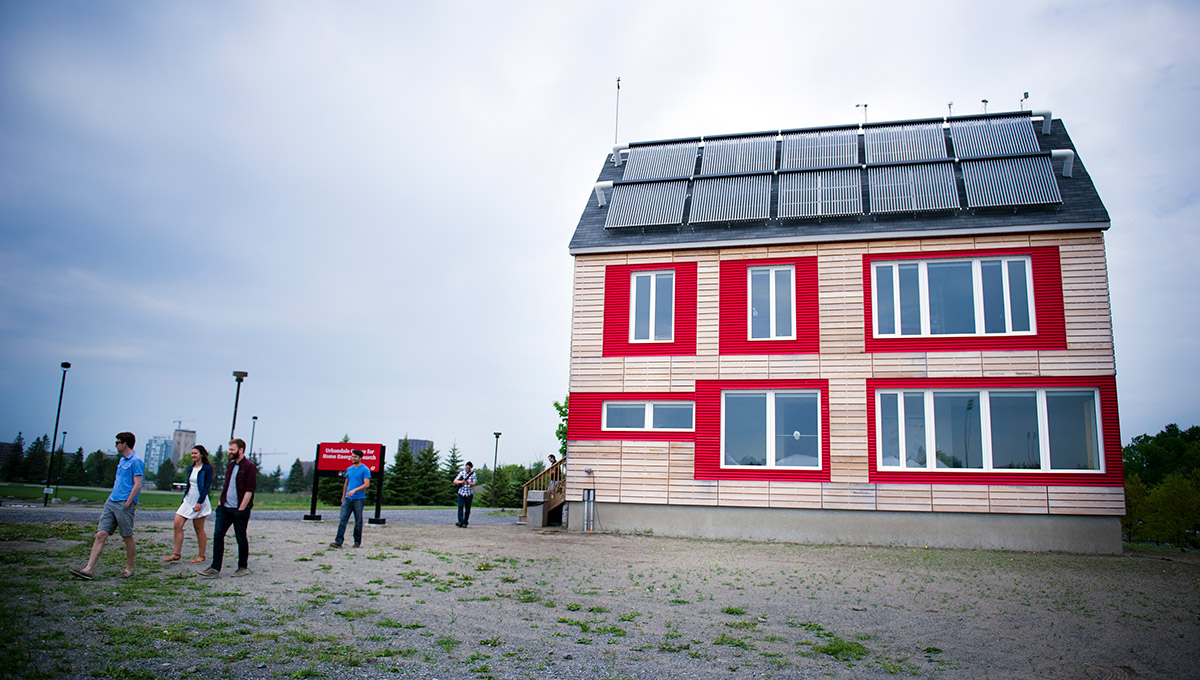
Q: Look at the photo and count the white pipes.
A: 4